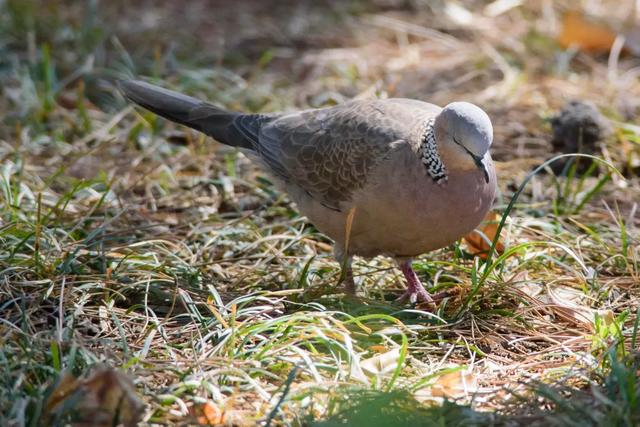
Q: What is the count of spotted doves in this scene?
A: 1